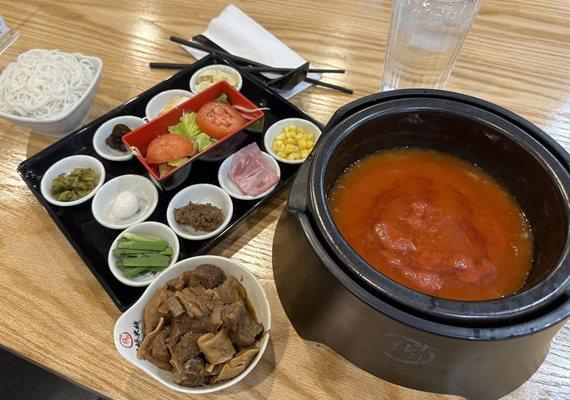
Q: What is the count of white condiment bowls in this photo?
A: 9